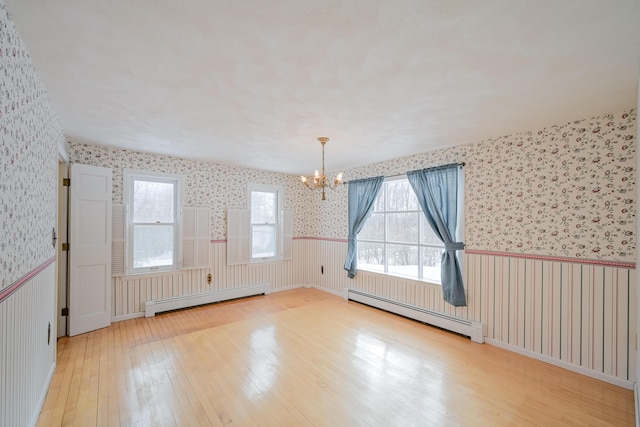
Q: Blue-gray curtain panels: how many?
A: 2